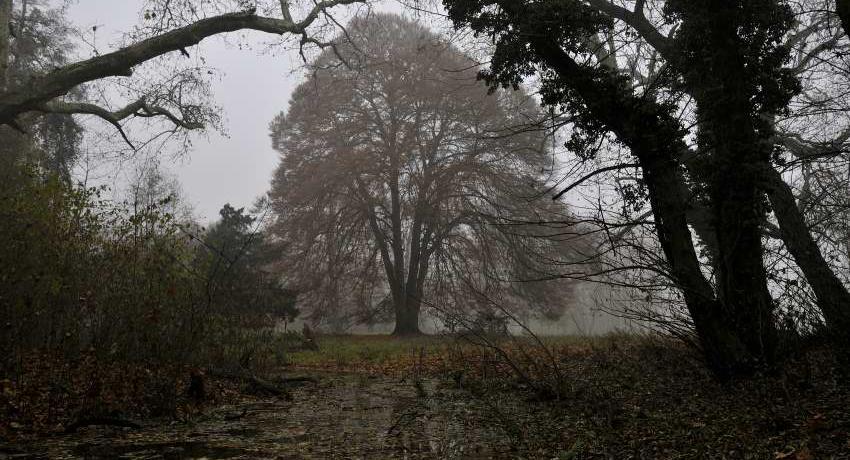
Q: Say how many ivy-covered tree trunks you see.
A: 2